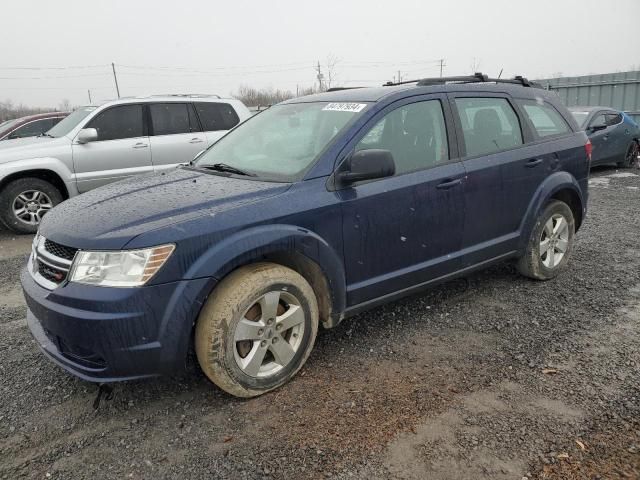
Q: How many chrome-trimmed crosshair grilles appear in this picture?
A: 1